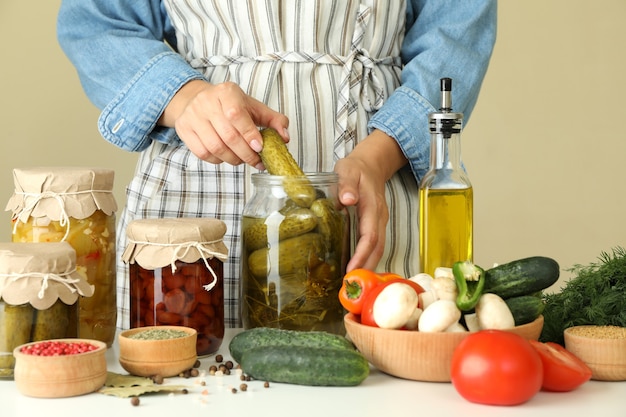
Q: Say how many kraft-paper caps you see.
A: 3